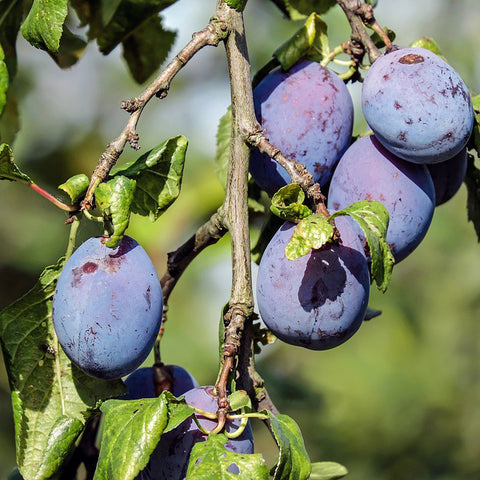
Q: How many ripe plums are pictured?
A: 8